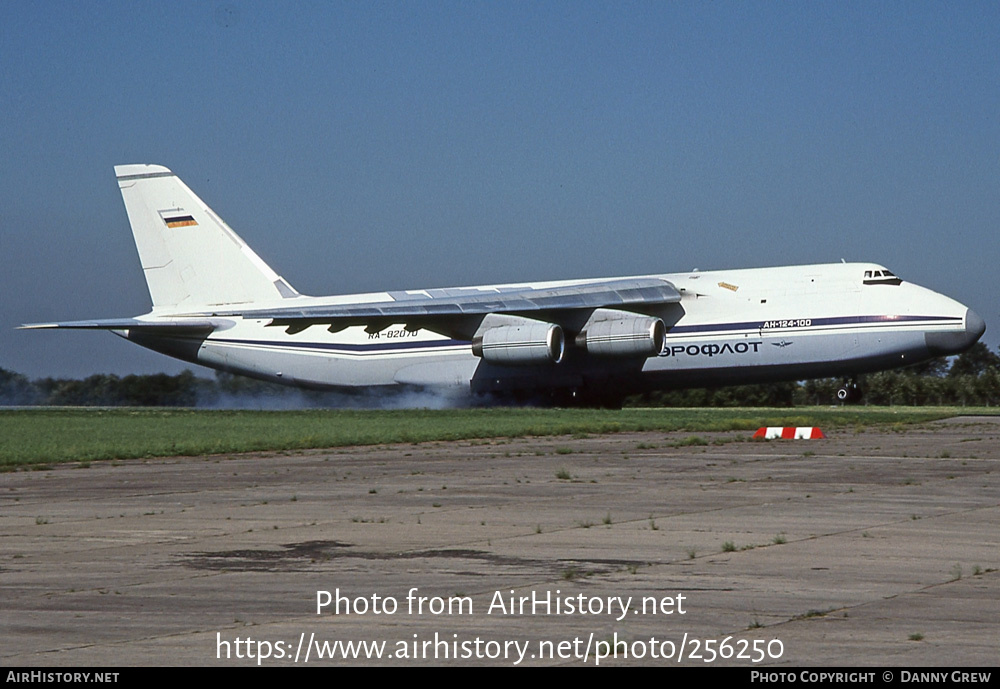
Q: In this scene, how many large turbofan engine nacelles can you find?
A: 2